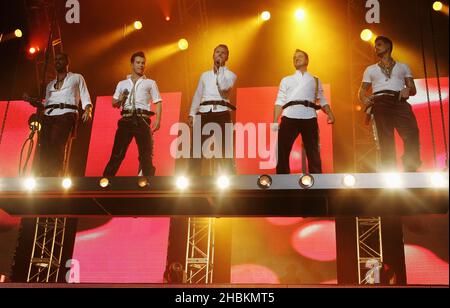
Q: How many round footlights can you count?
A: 11